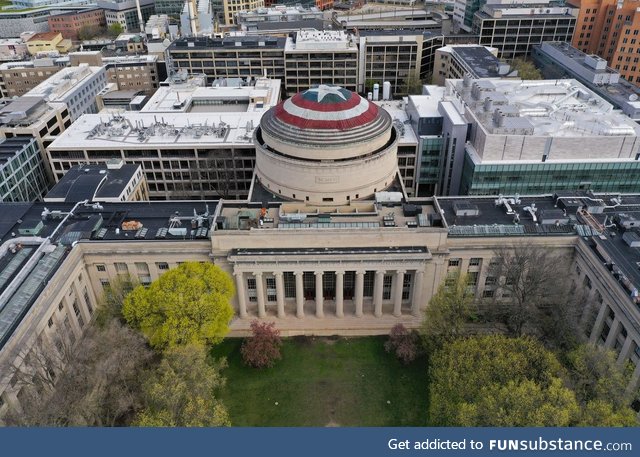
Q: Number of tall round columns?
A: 10